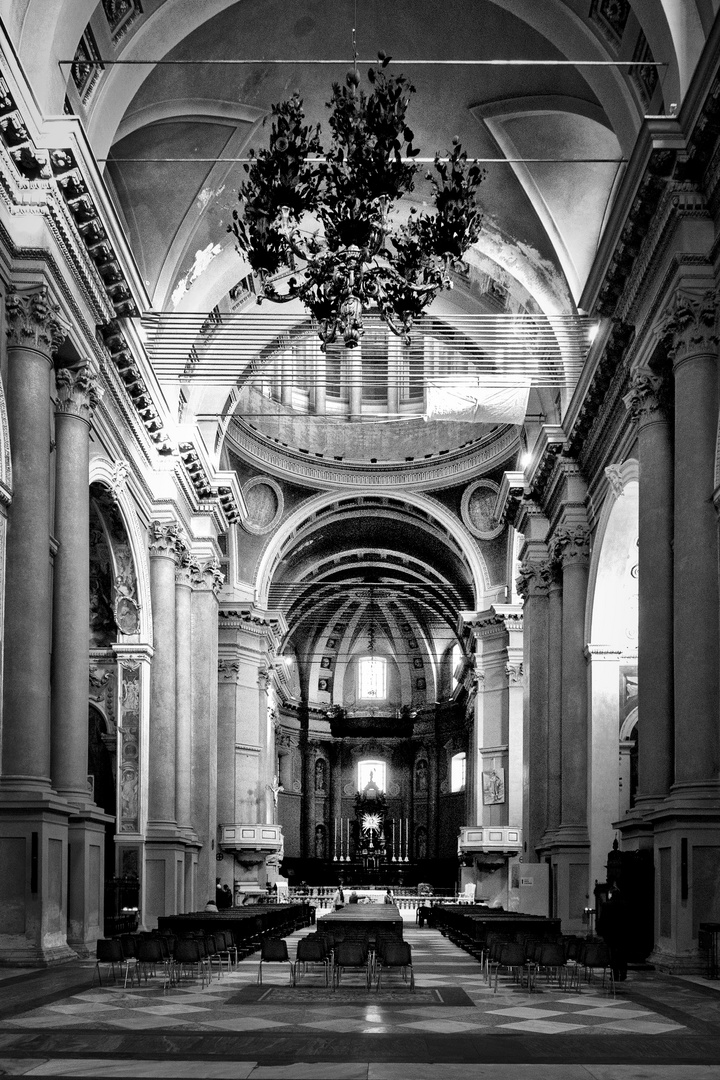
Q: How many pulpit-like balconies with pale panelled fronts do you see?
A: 2